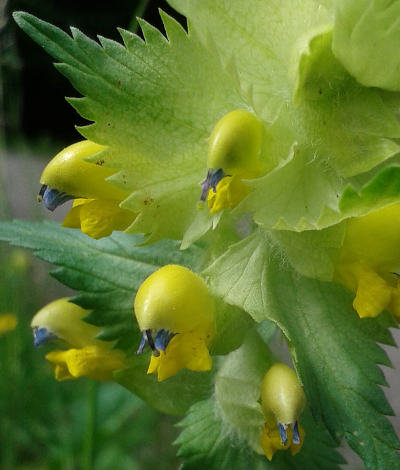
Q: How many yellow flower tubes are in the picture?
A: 6